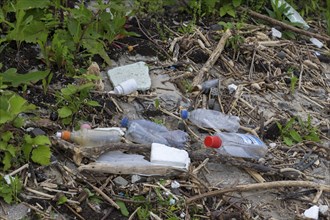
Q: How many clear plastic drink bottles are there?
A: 4